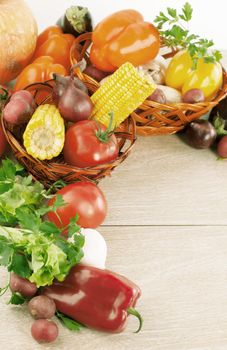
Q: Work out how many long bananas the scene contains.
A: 0